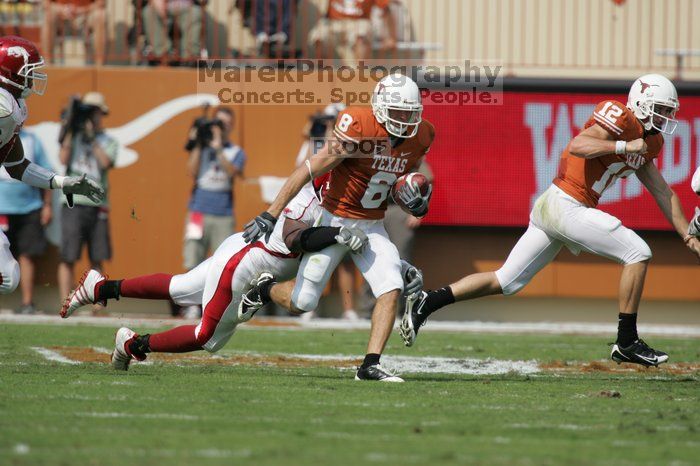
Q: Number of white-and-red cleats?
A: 2